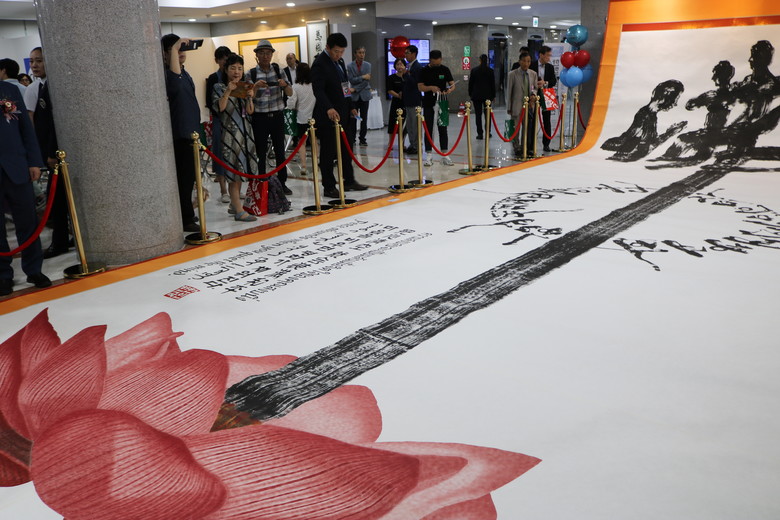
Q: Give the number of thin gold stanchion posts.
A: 12